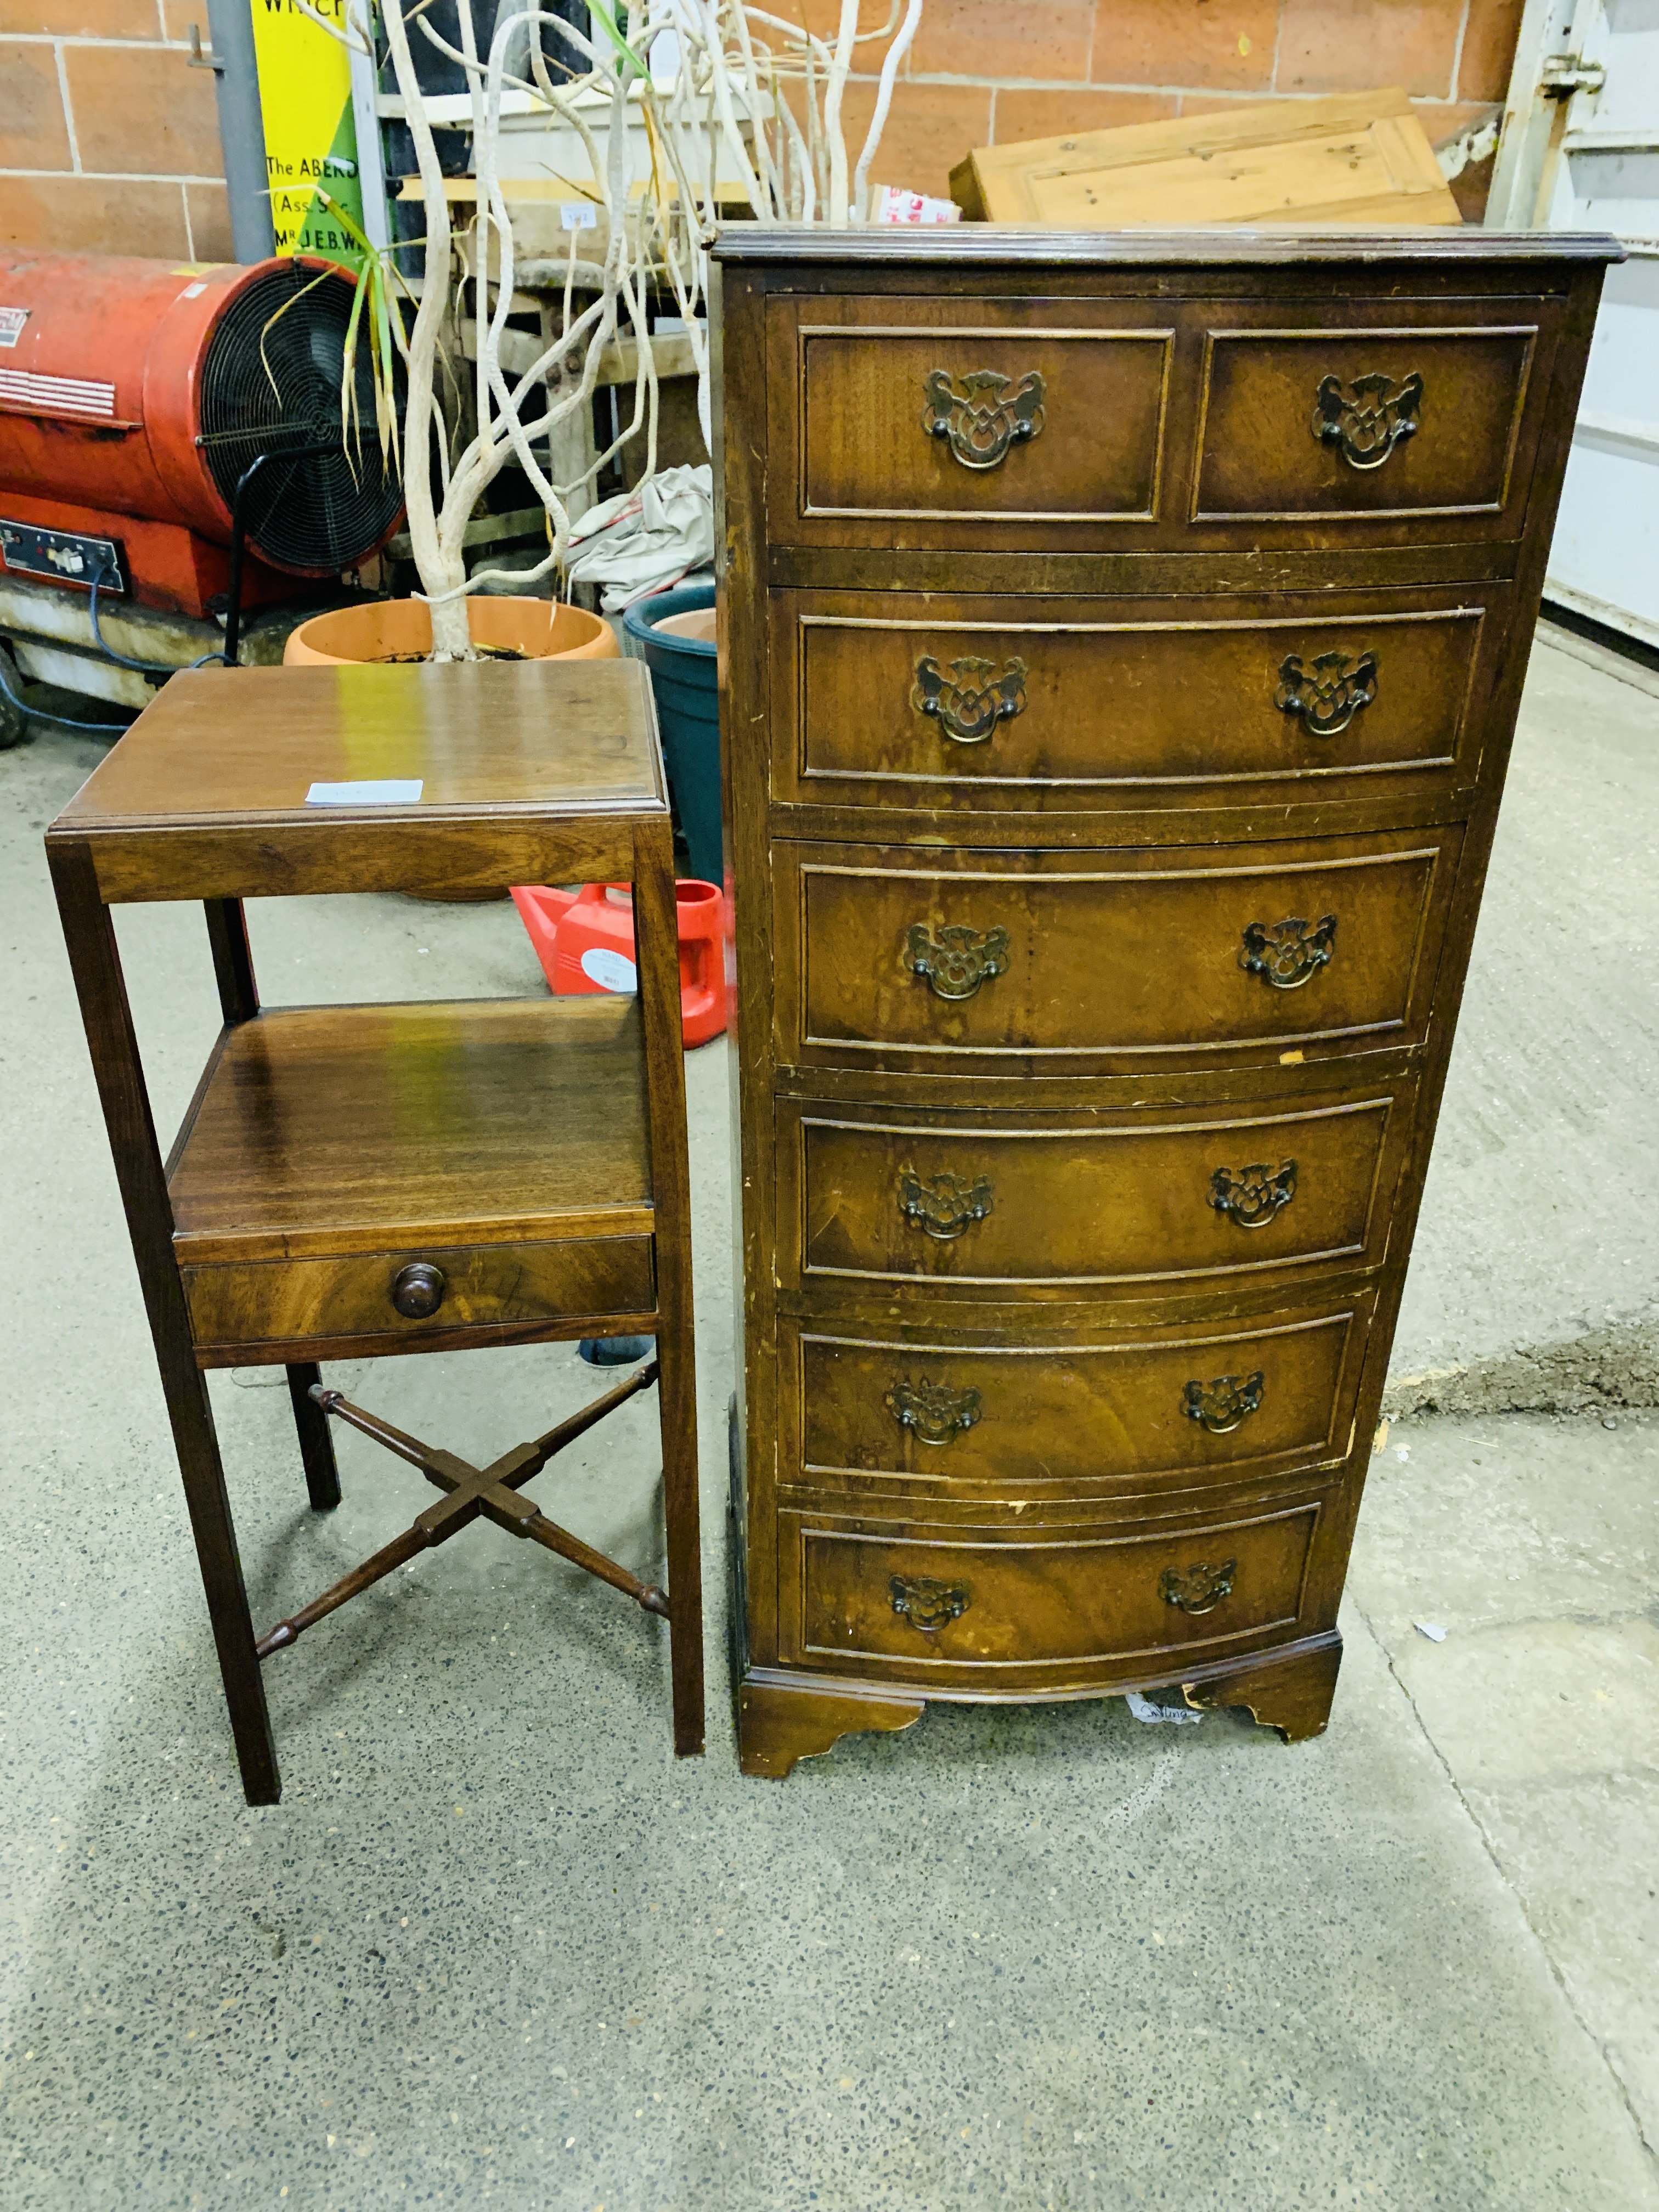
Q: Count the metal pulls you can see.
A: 12